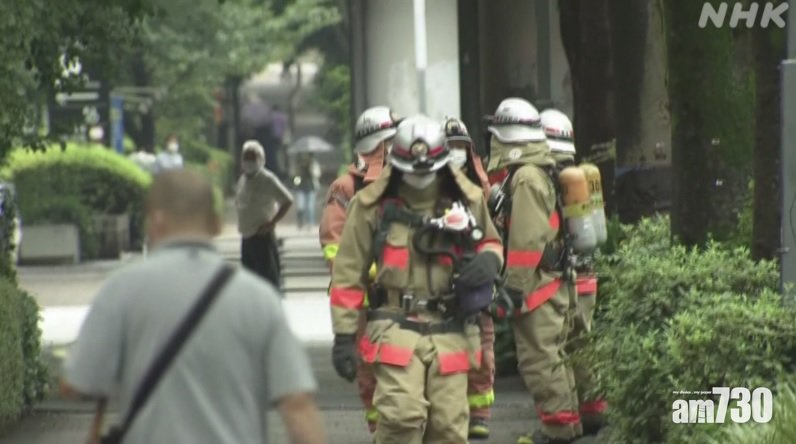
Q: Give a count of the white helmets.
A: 5